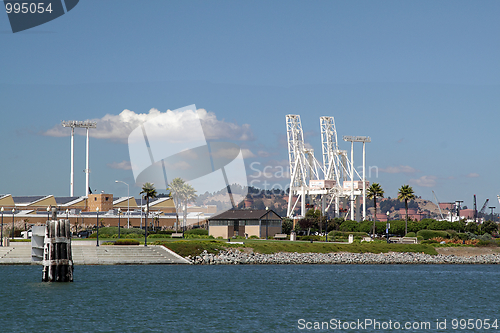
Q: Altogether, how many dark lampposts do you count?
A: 11